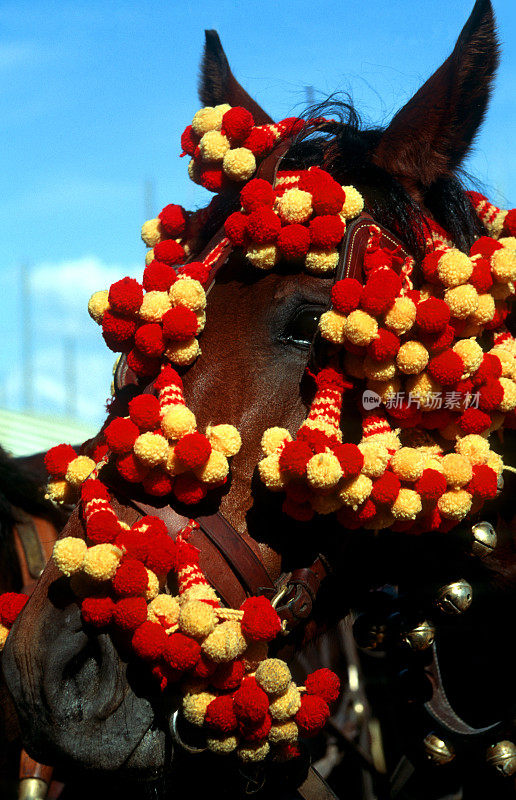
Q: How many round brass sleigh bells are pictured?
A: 5